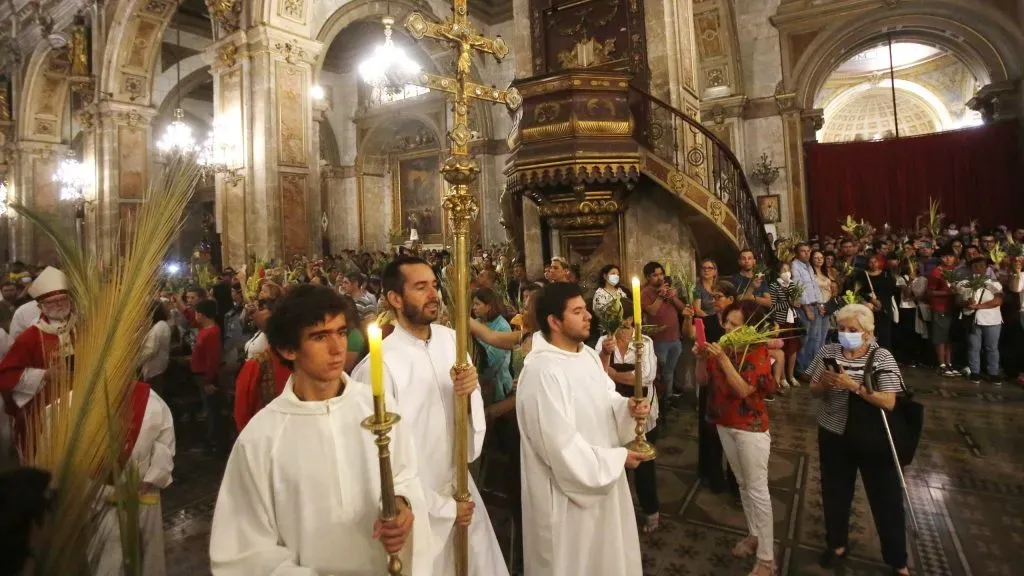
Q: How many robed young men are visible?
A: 3